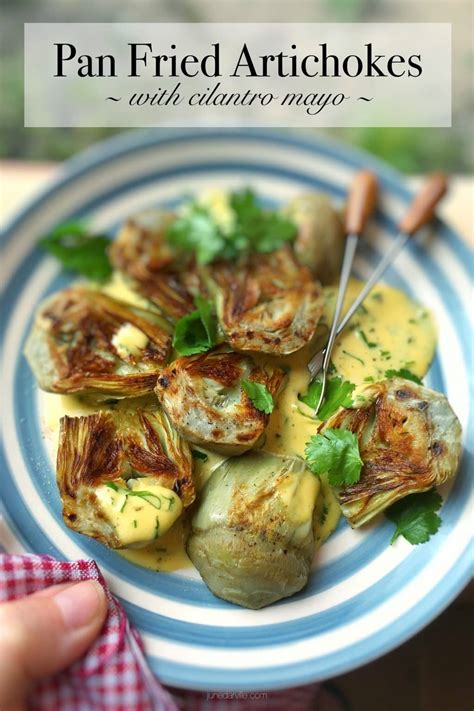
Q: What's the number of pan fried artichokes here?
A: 8